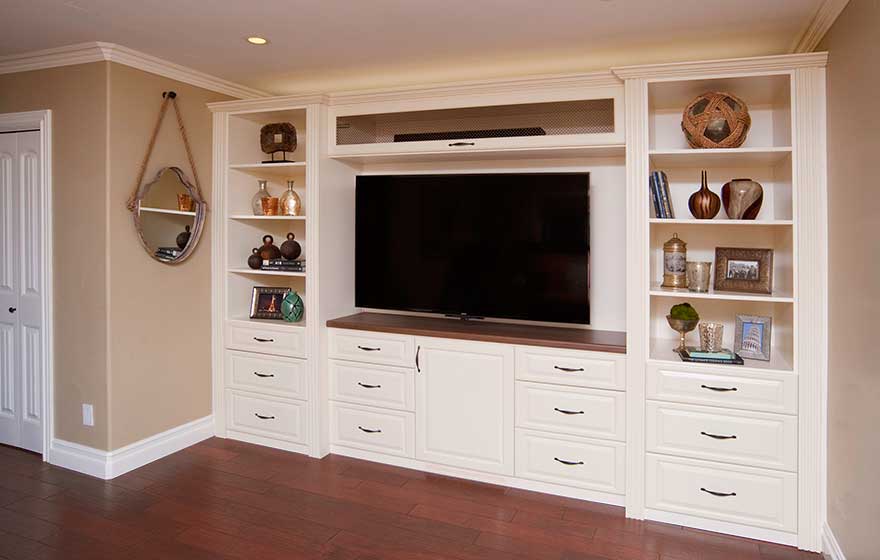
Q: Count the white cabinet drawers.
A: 12